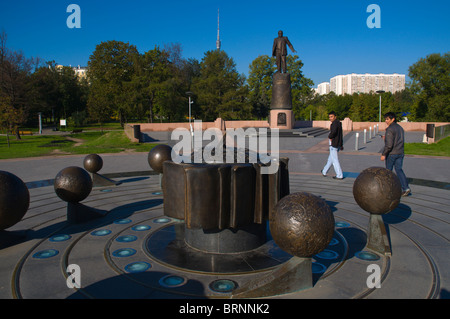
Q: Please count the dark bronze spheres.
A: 6